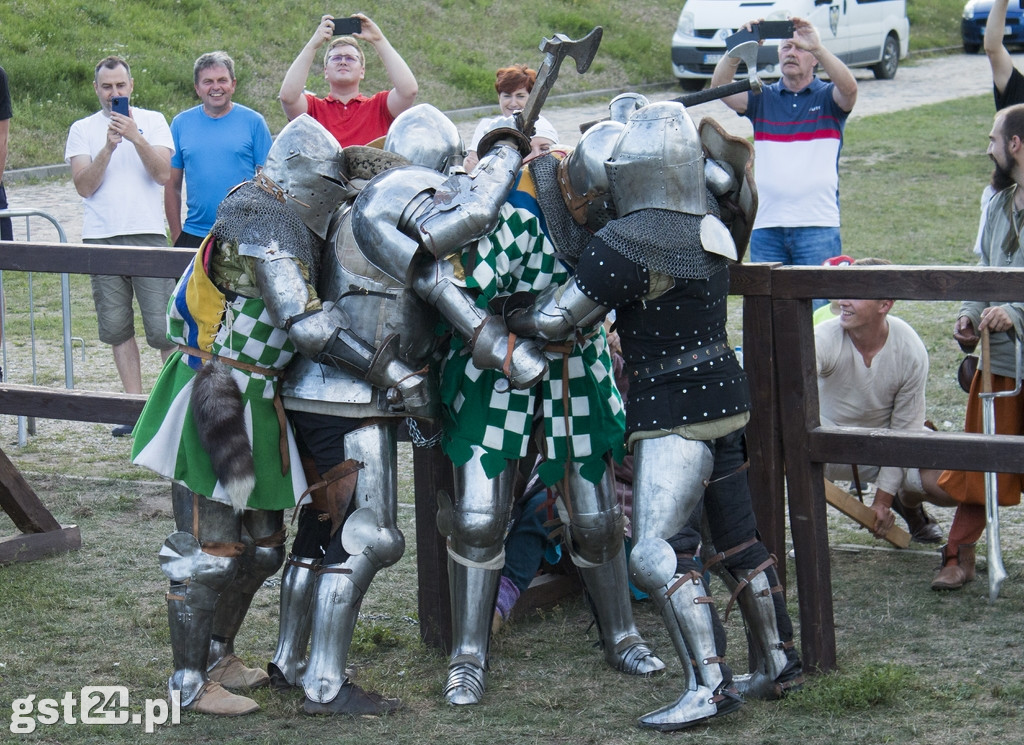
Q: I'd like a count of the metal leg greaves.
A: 8